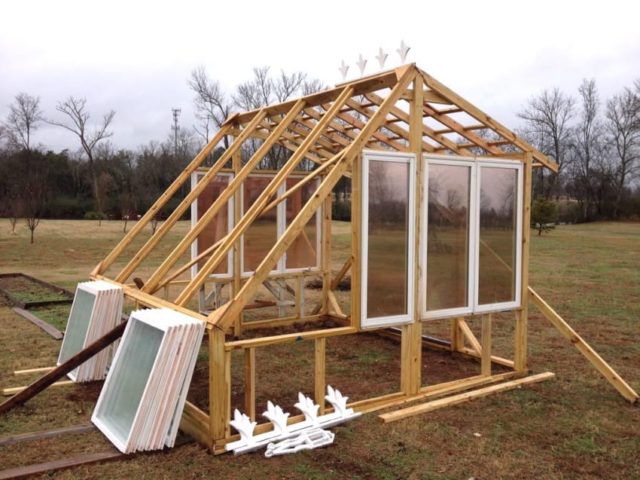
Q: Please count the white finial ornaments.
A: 8